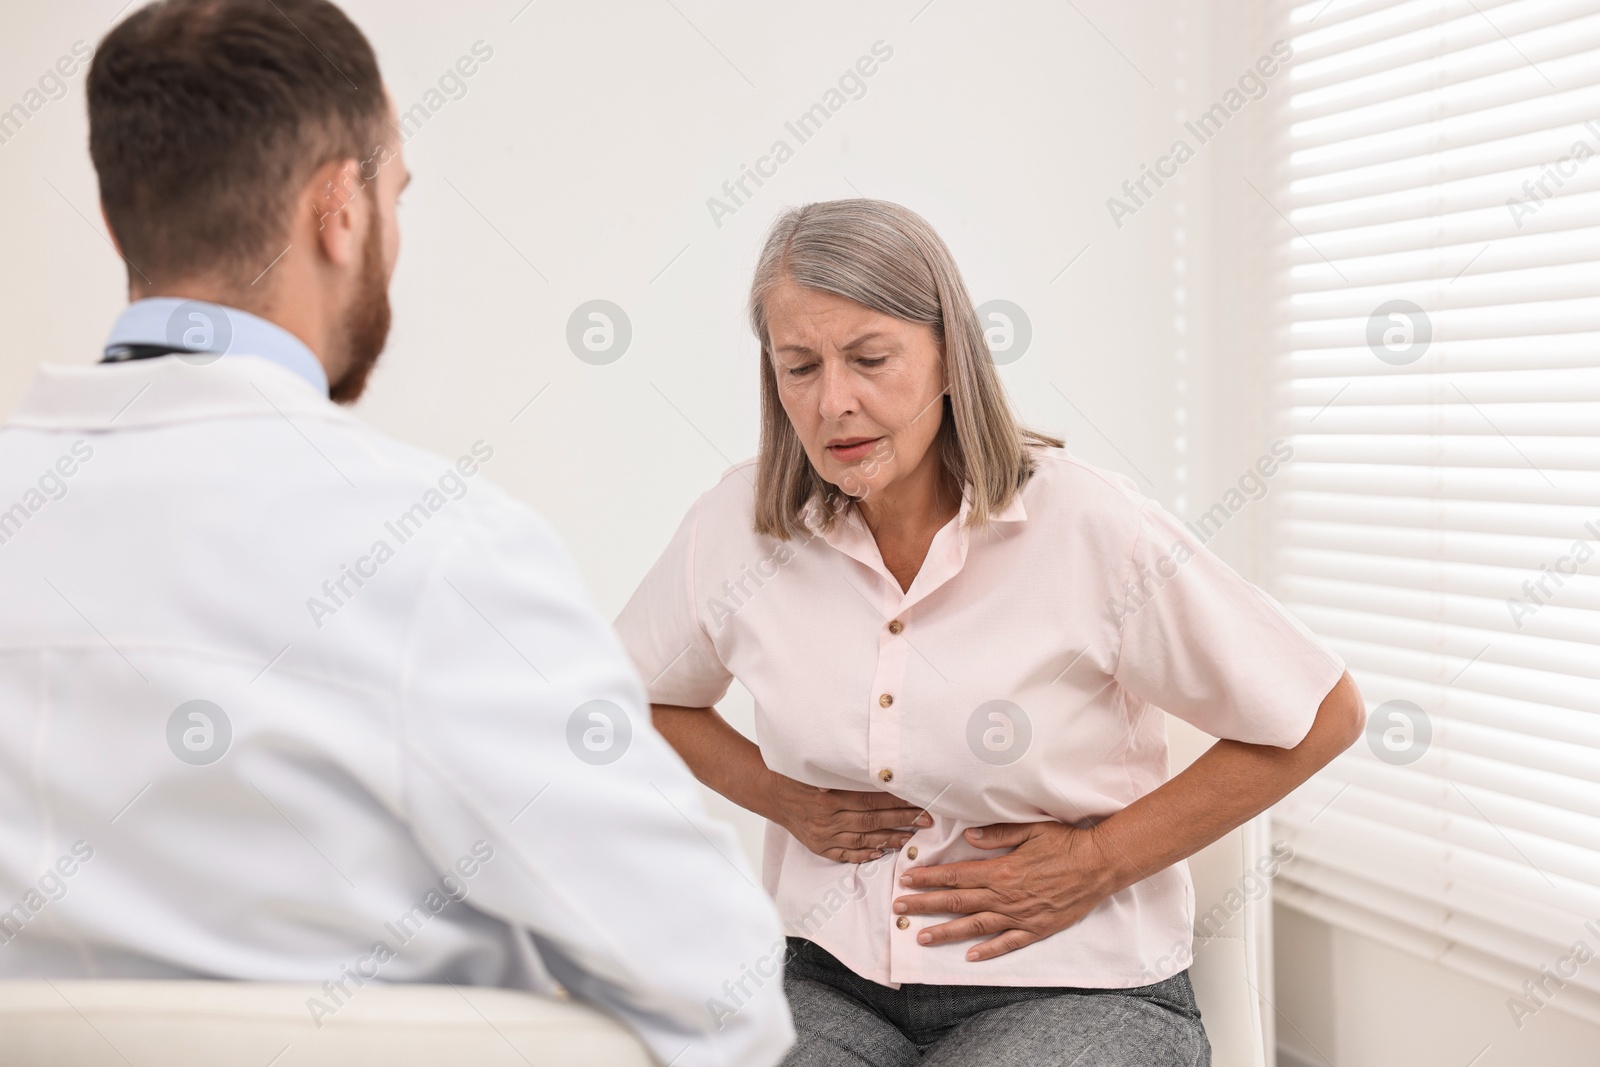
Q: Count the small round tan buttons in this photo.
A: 5